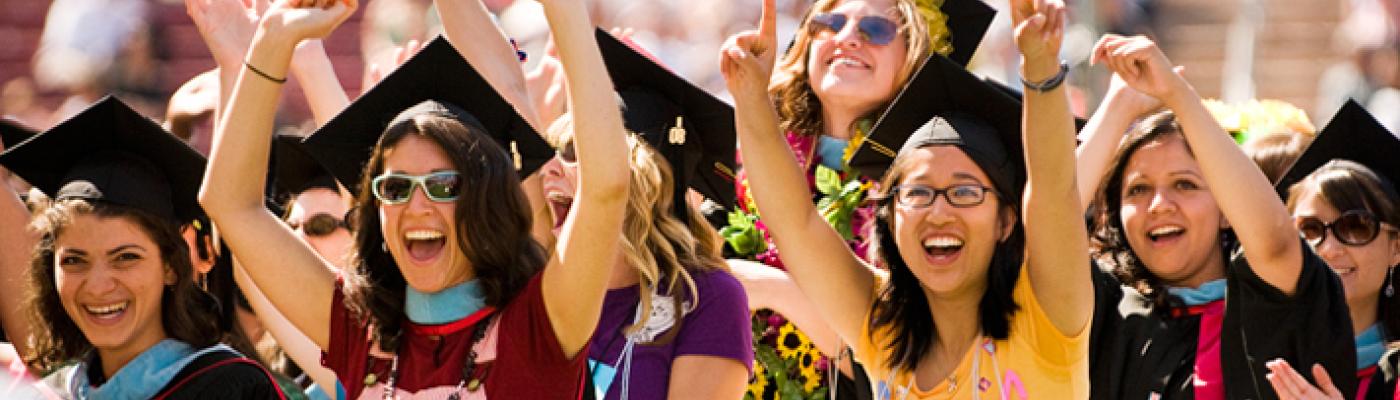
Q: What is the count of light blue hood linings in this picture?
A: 5